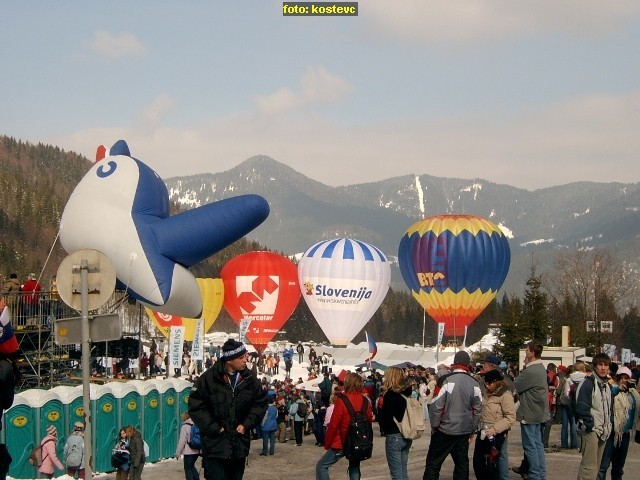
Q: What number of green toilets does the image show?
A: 8